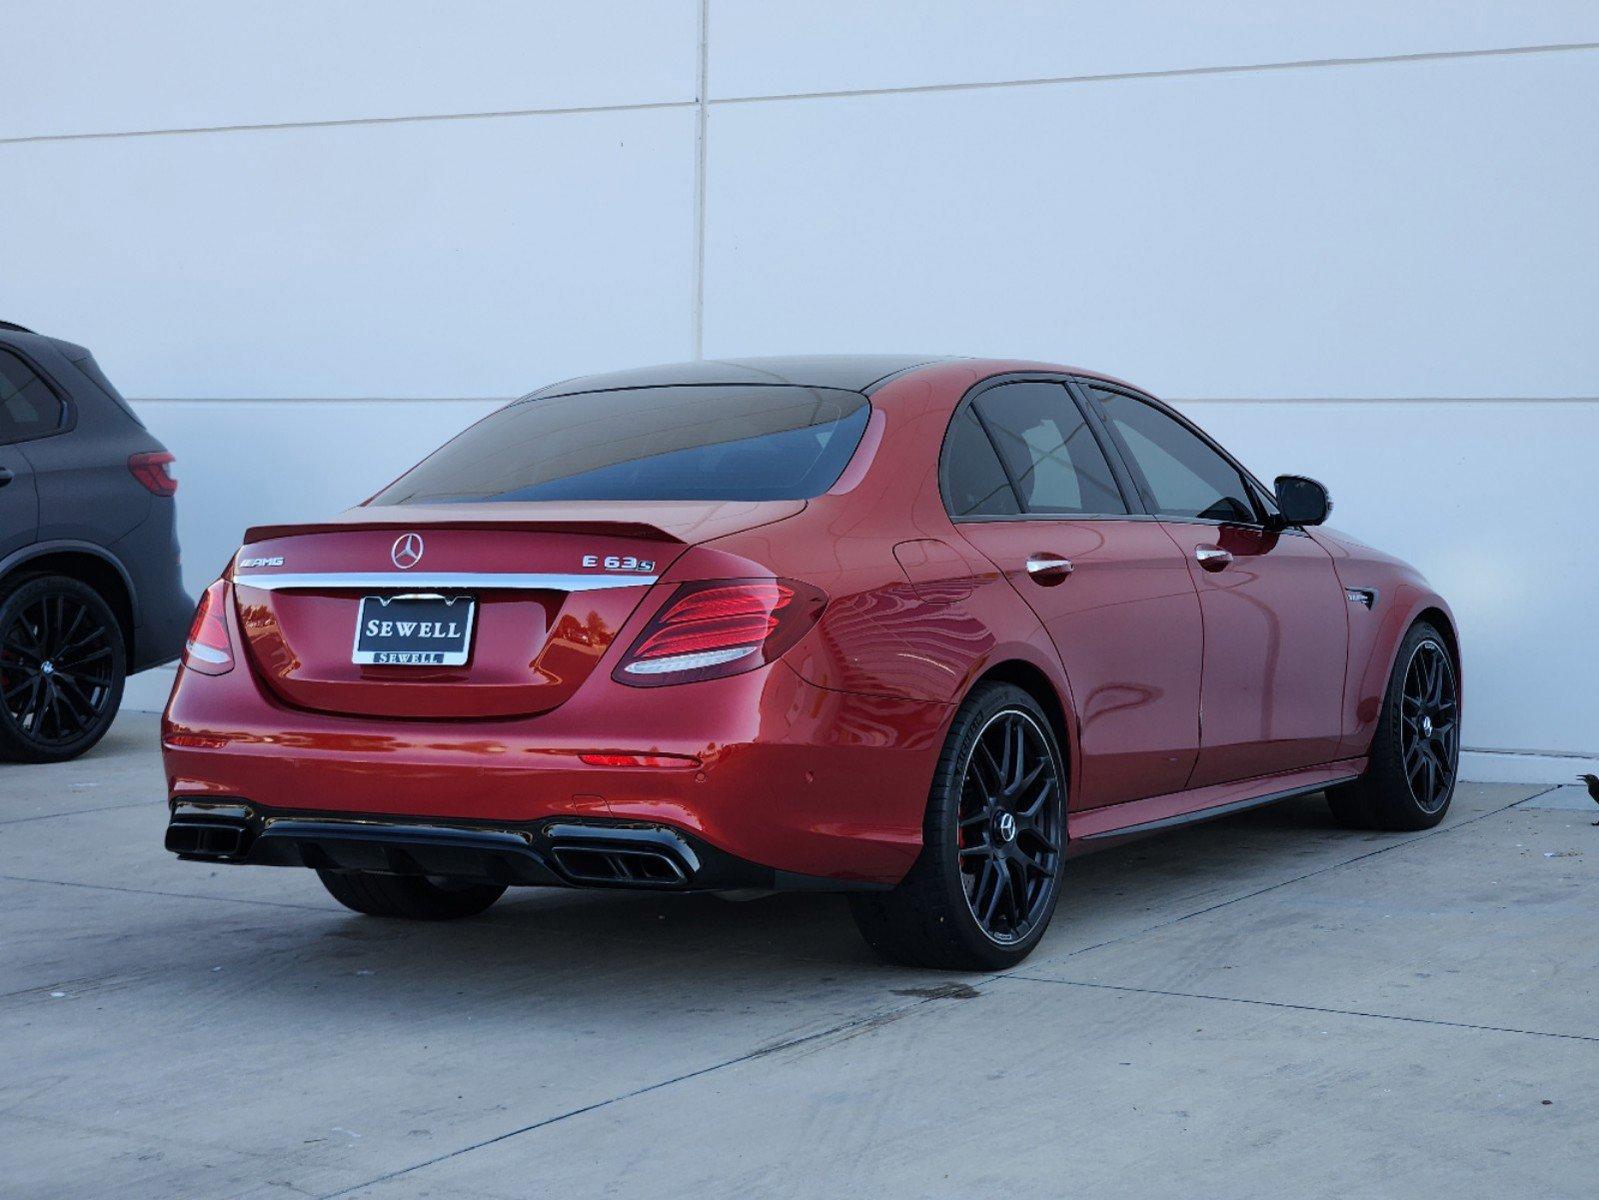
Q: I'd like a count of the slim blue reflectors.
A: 0